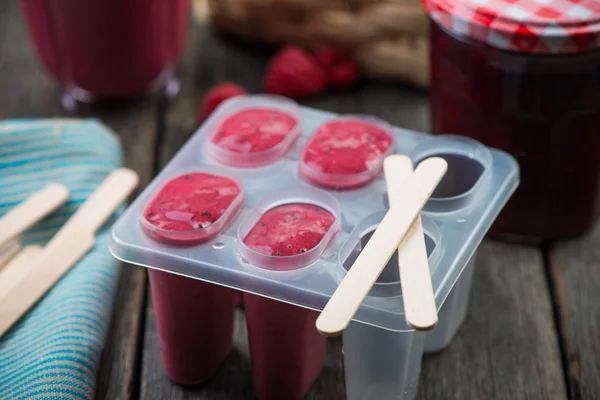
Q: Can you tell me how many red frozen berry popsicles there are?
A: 4